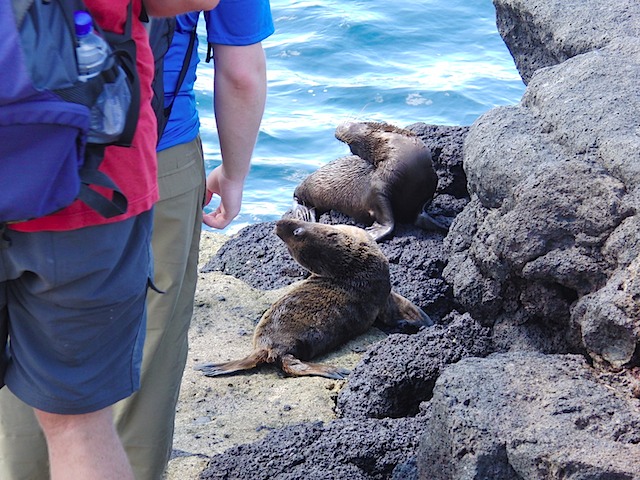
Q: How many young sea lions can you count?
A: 2